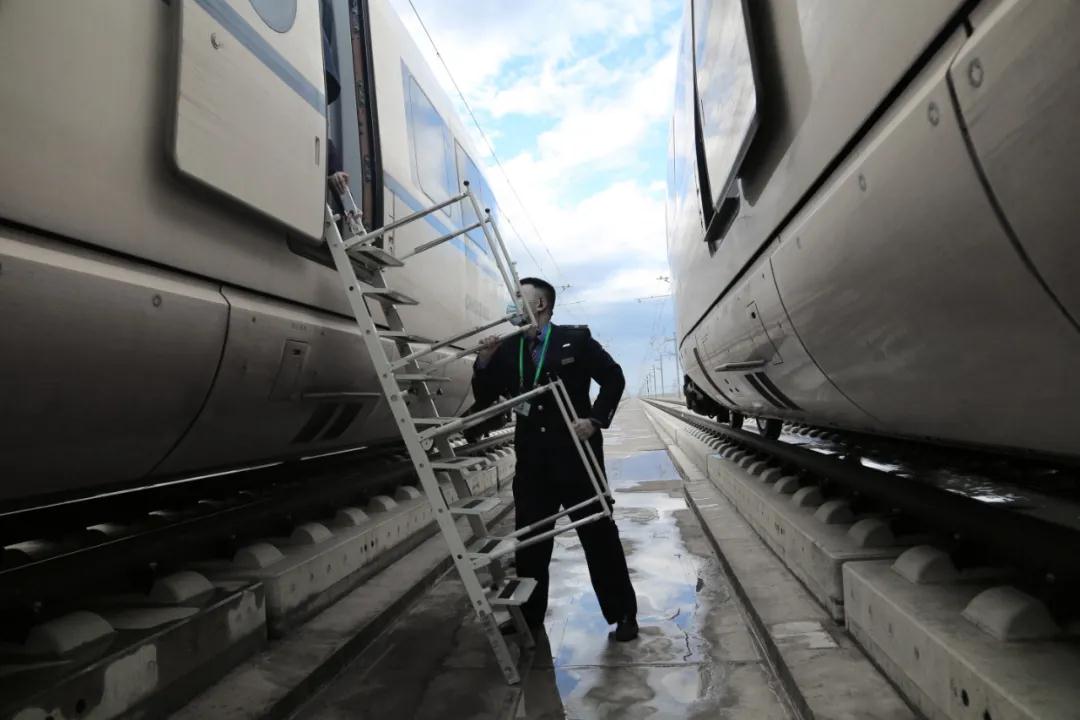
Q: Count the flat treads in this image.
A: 9